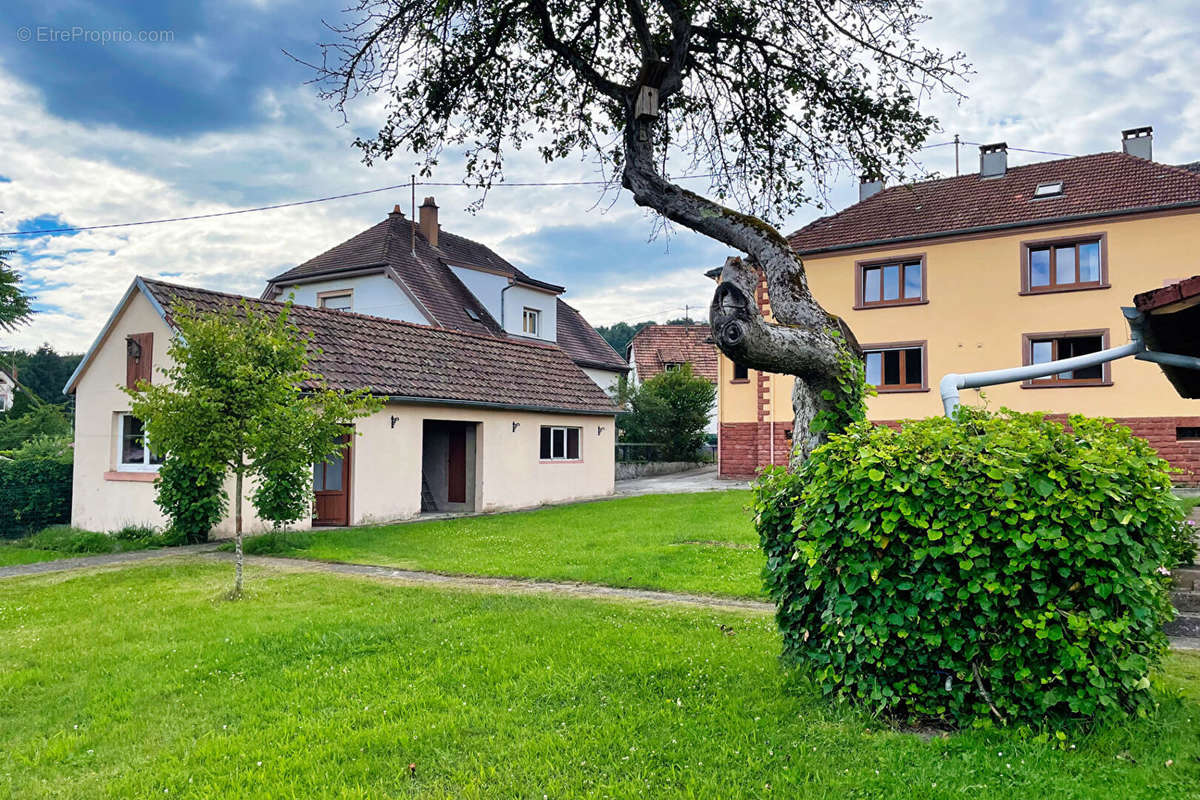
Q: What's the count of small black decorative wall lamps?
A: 3